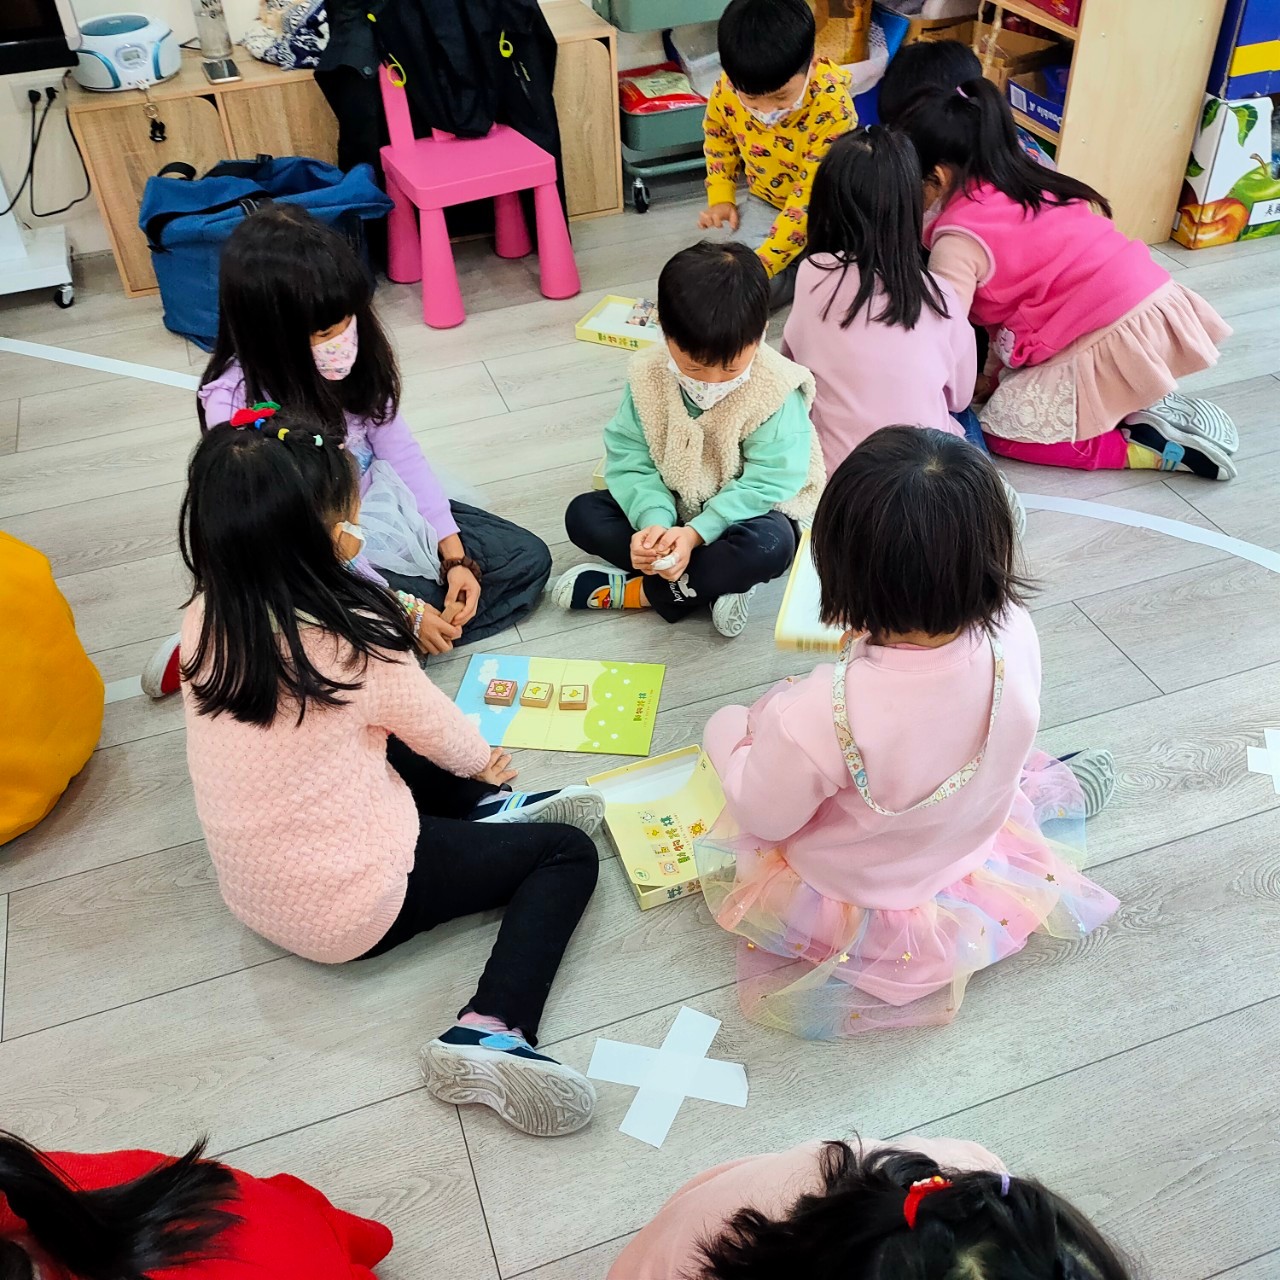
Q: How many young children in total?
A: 10